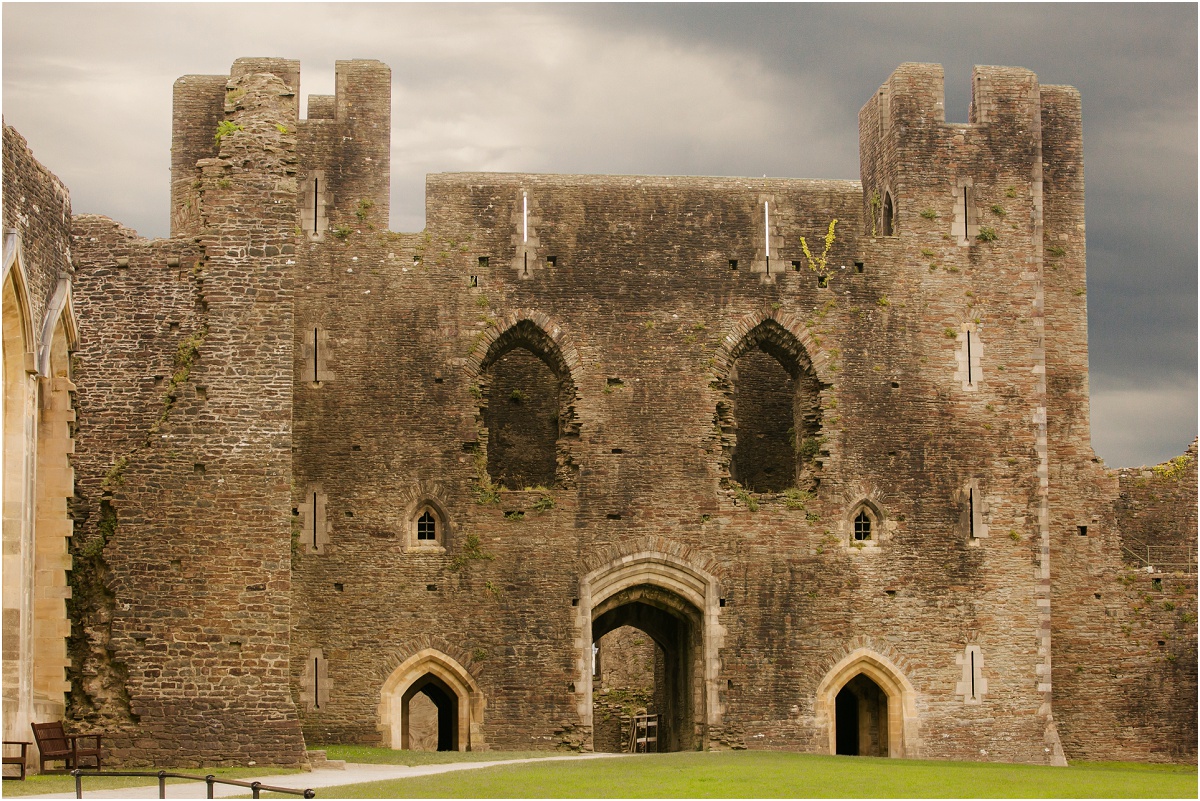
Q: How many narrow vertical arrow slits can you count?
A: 10